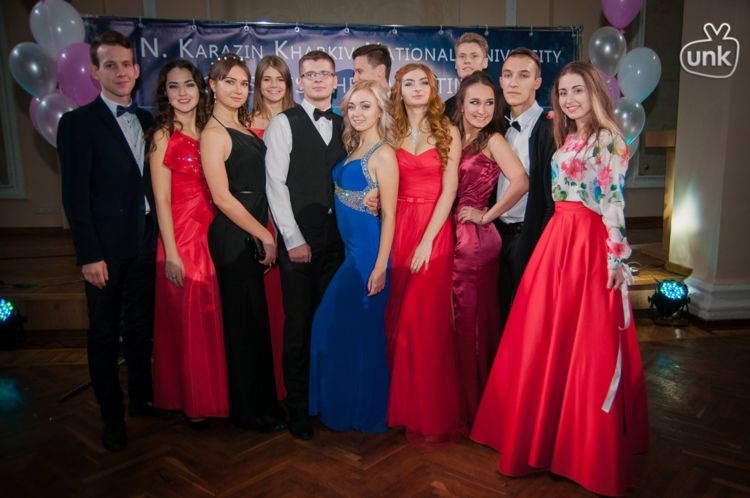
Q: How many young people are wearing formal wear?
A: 12